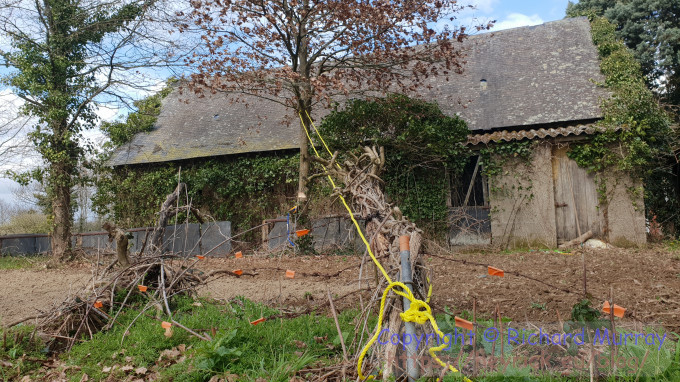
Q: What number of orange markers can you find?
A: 12